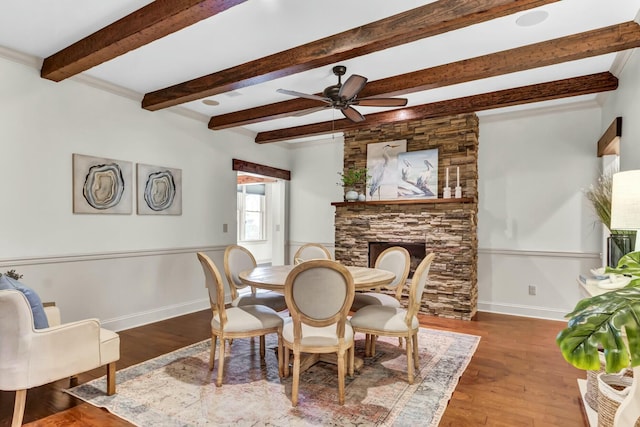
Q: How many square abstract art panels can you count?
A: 2